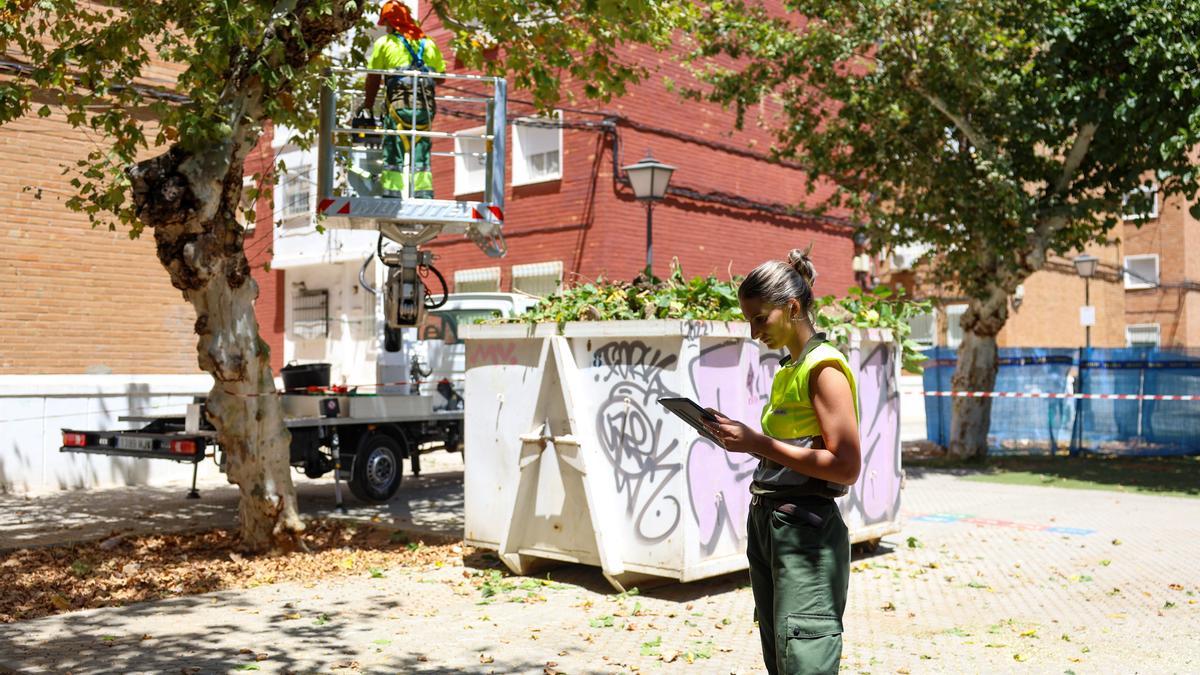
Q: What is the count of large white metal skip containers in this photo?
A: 1